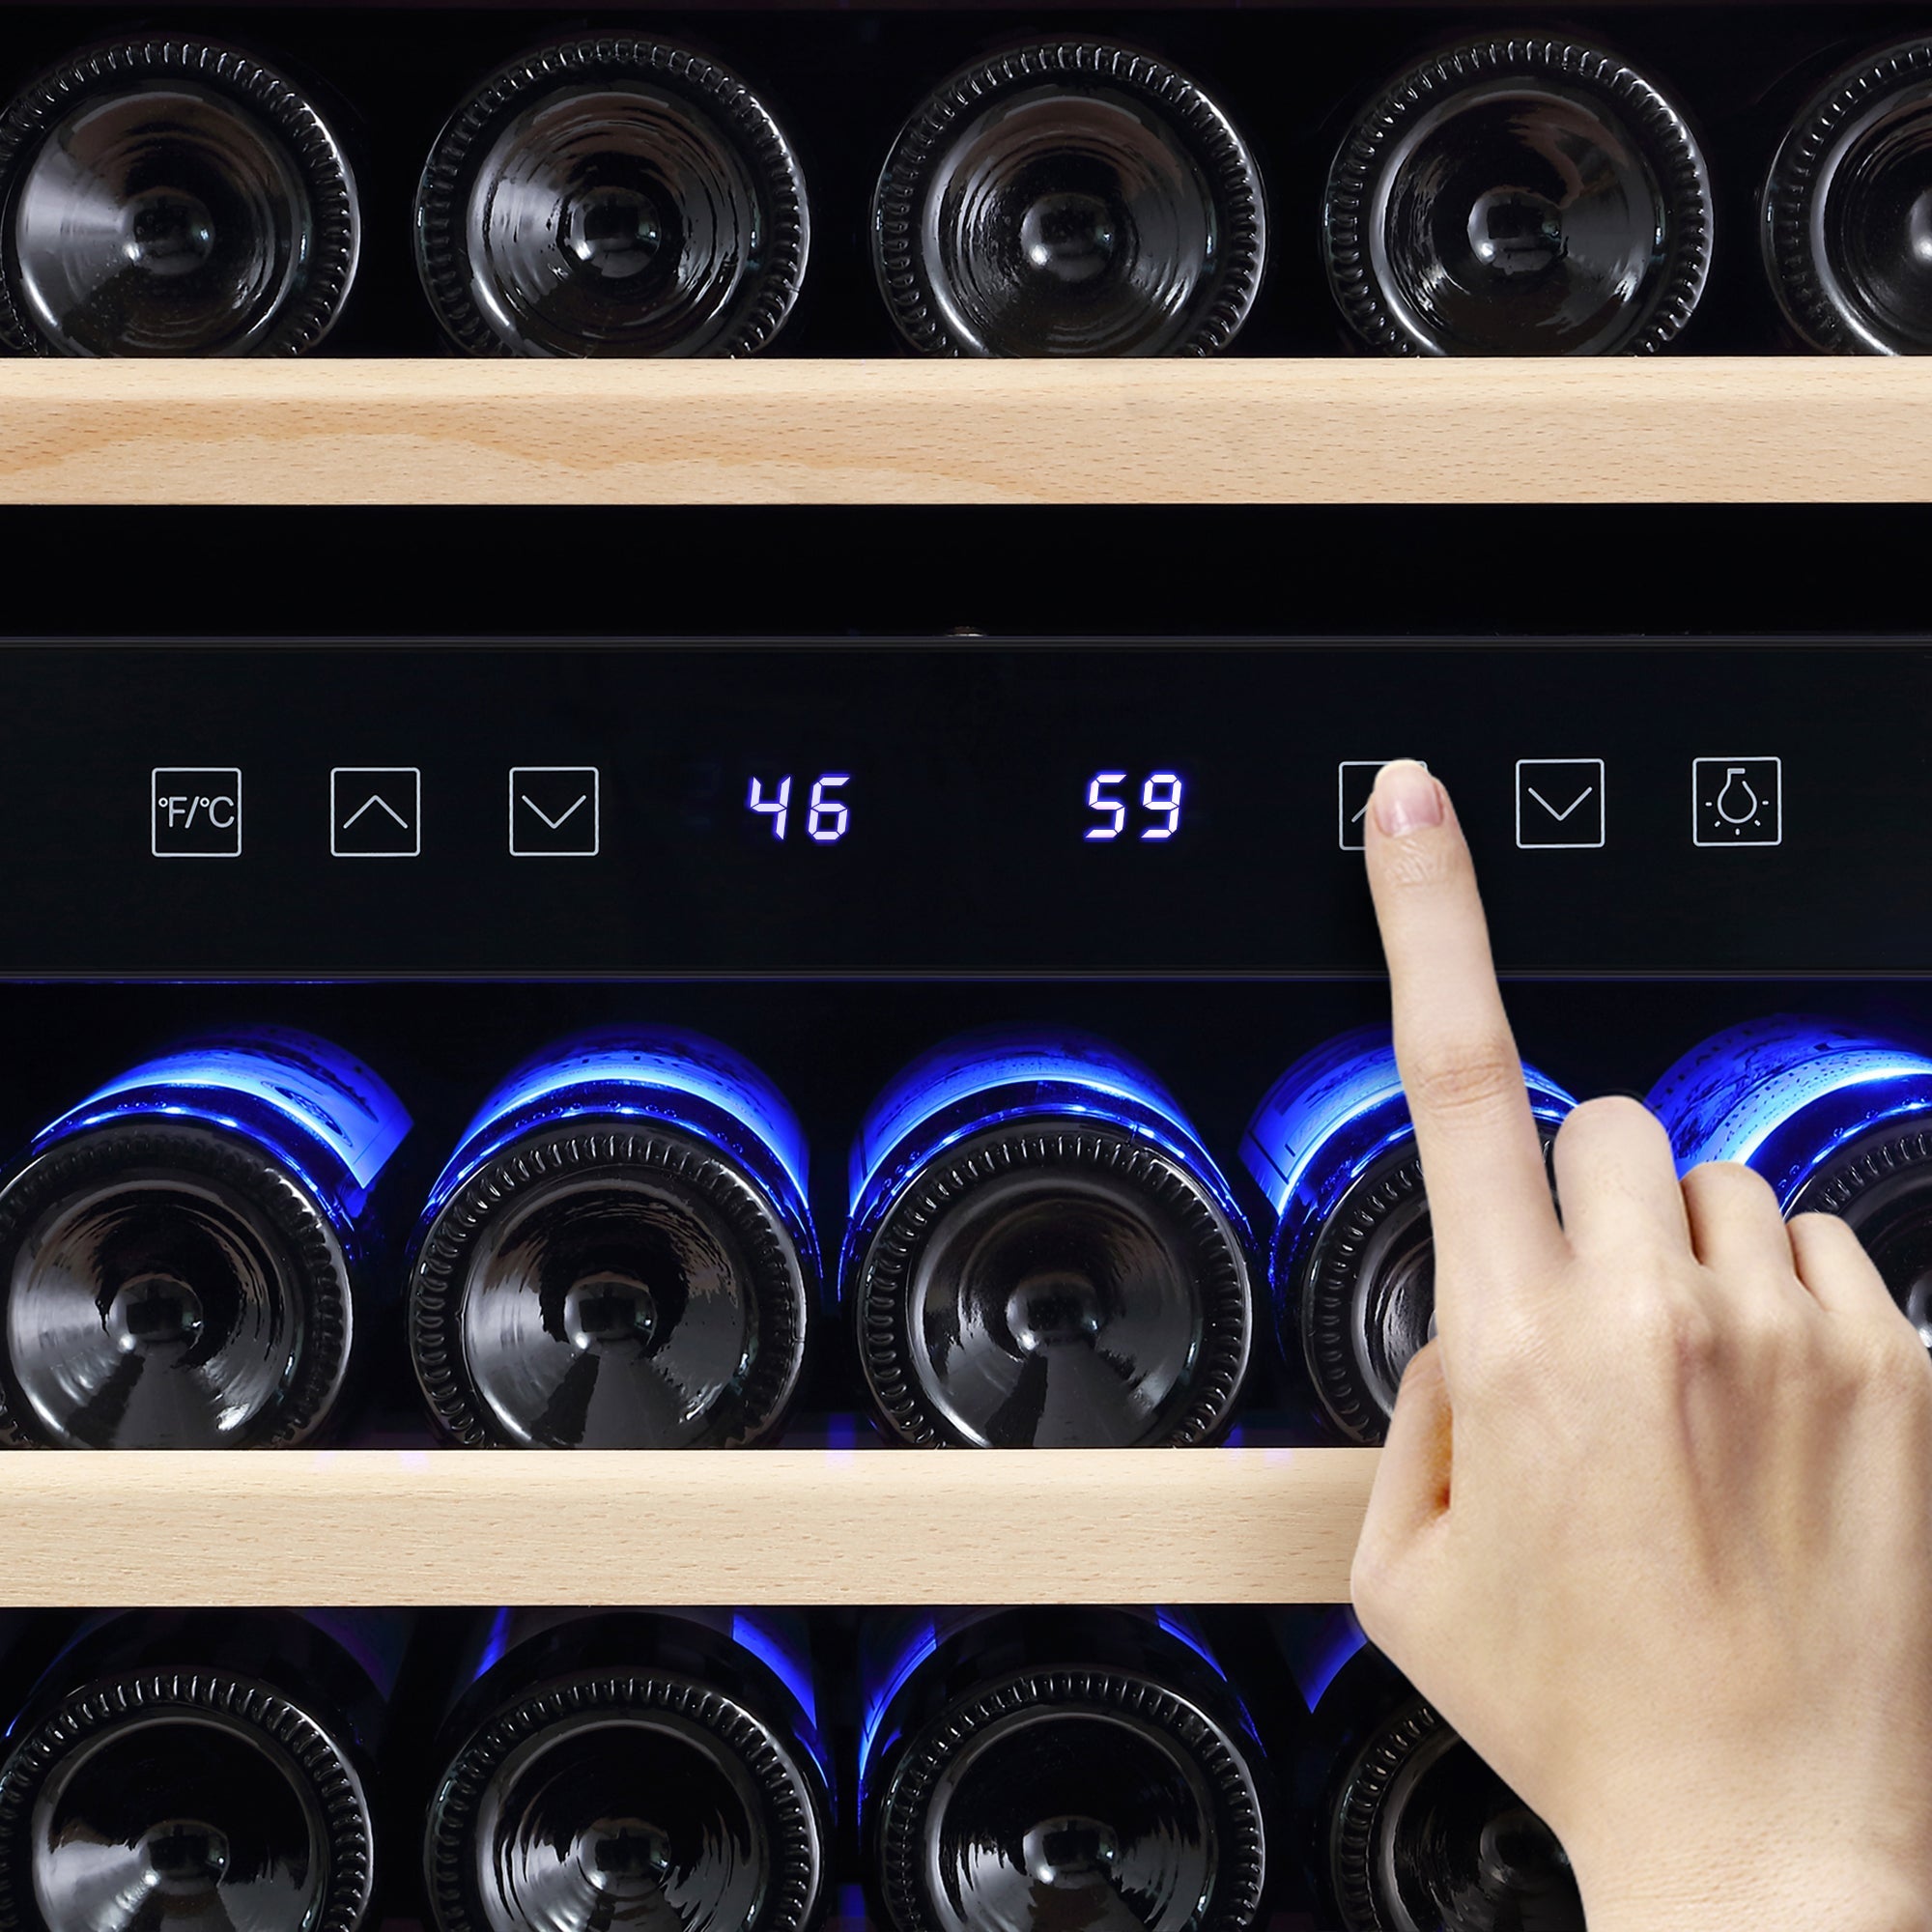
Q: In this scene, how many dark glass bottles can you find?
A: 14